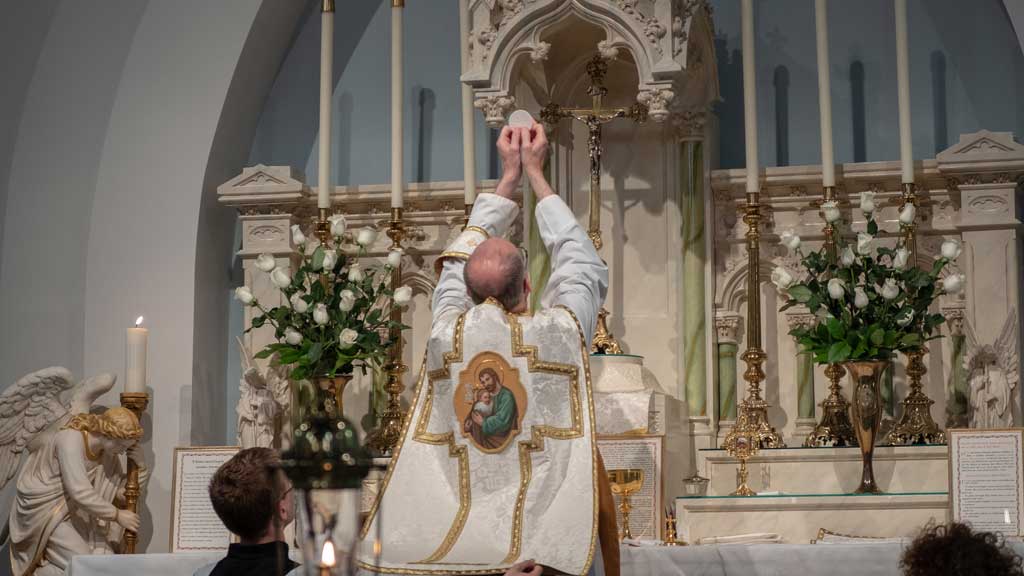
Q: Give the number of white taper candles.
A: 6